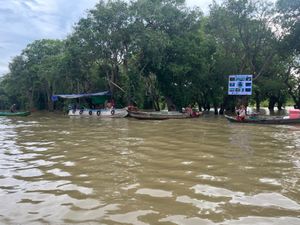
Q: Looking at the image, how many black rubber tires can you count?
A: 4